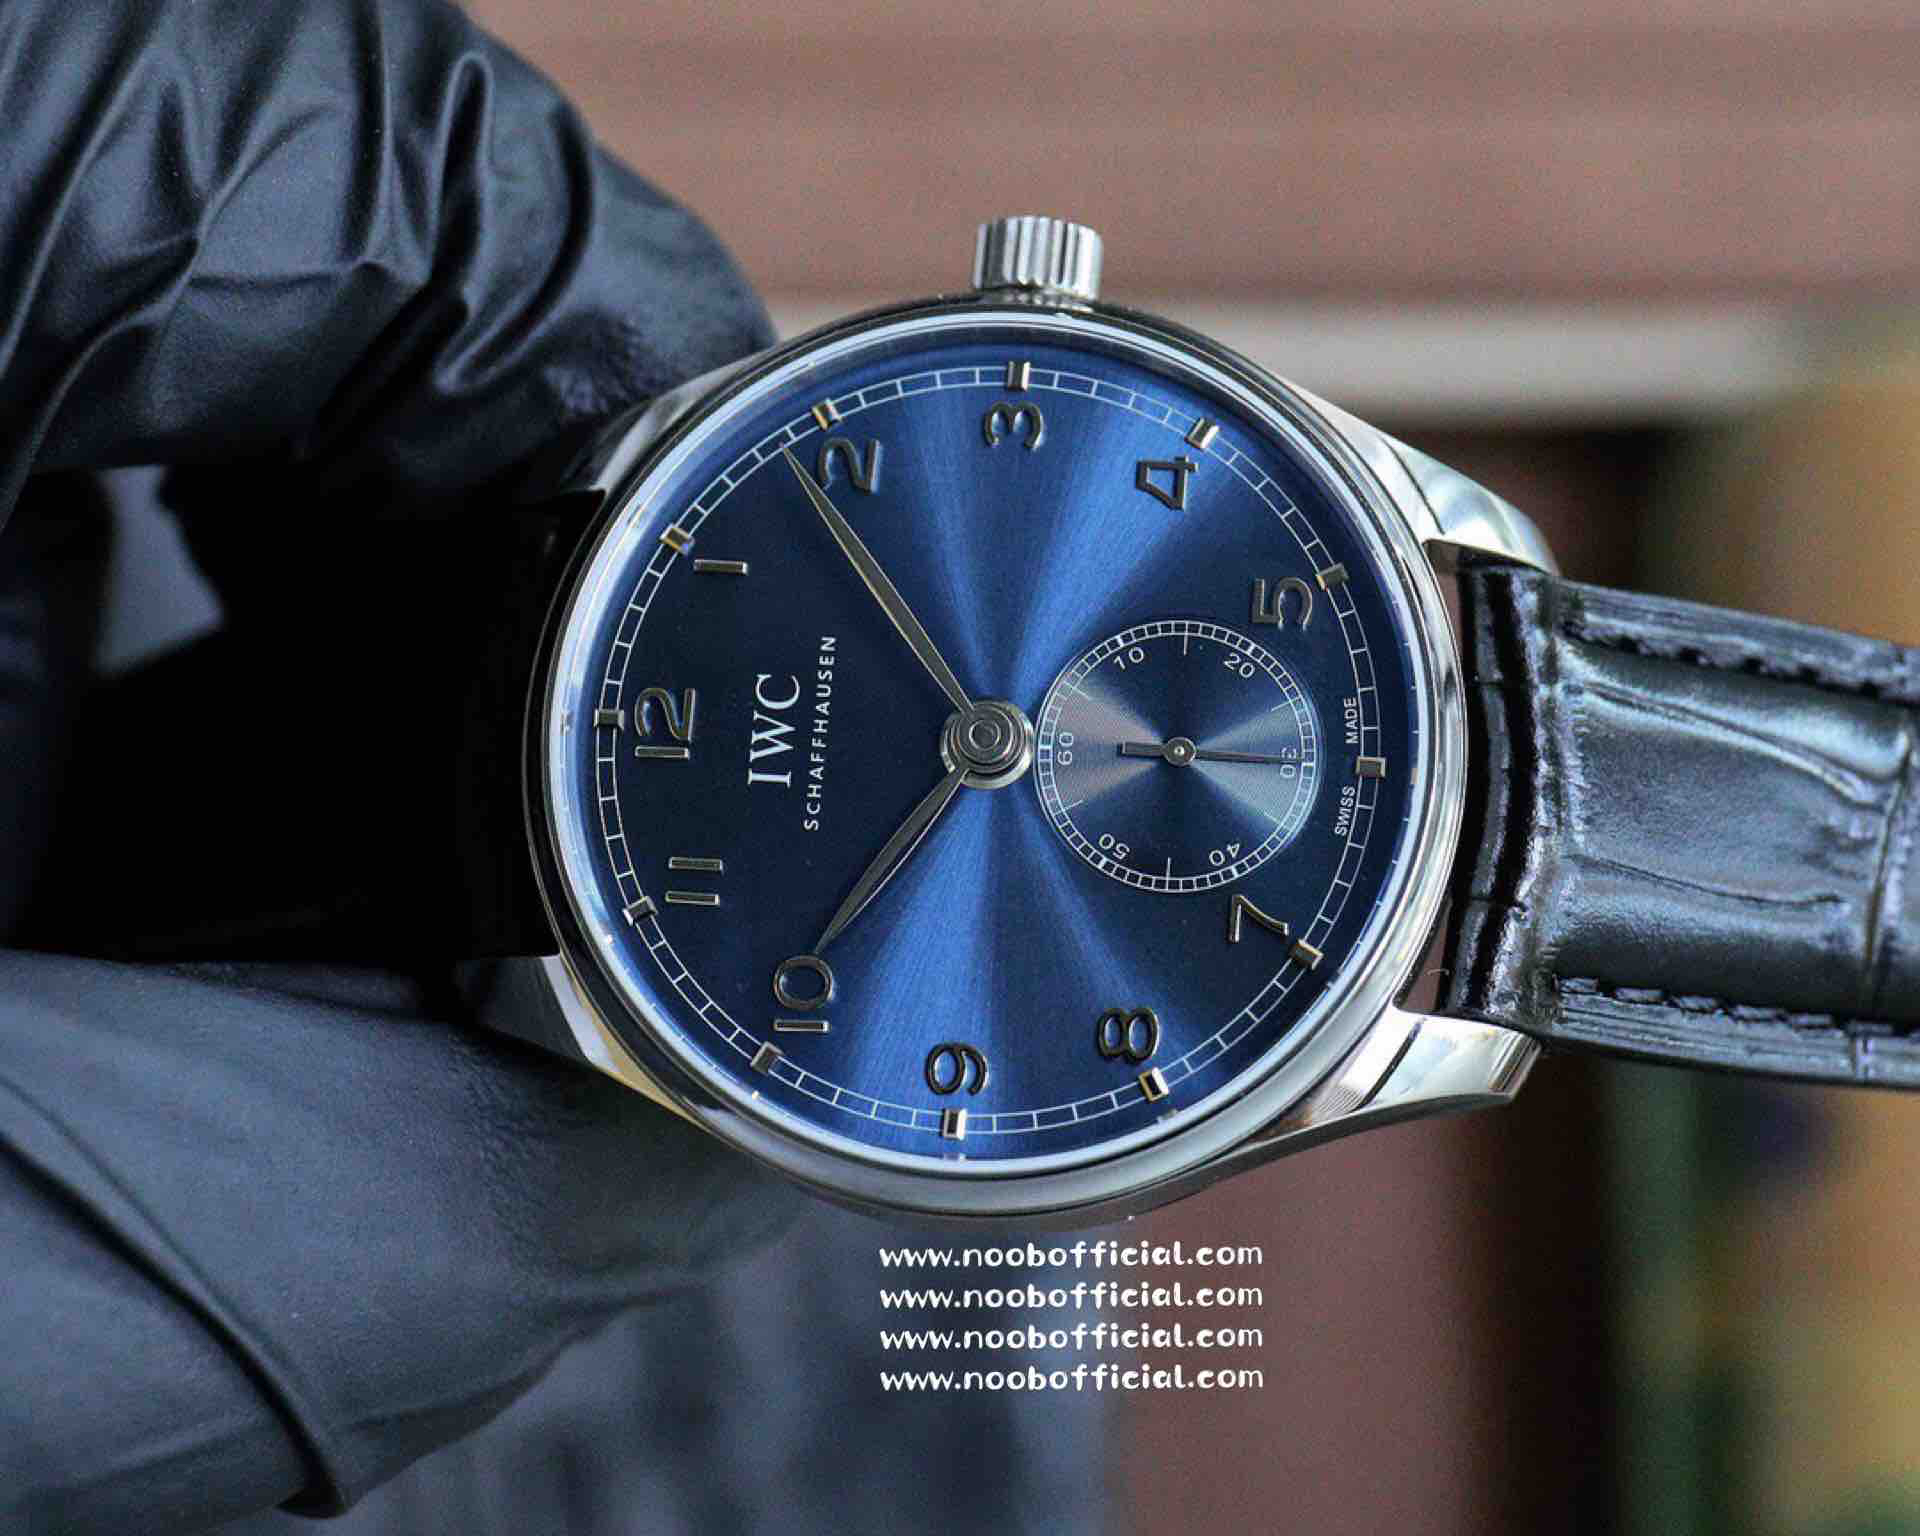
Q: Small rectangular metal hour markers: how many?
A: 12